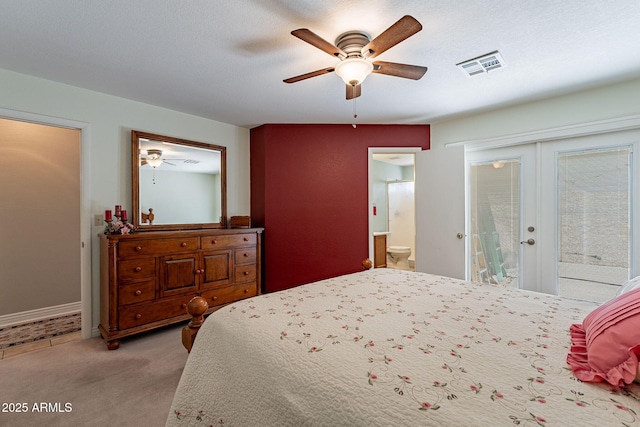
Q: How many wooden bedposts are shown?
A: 2